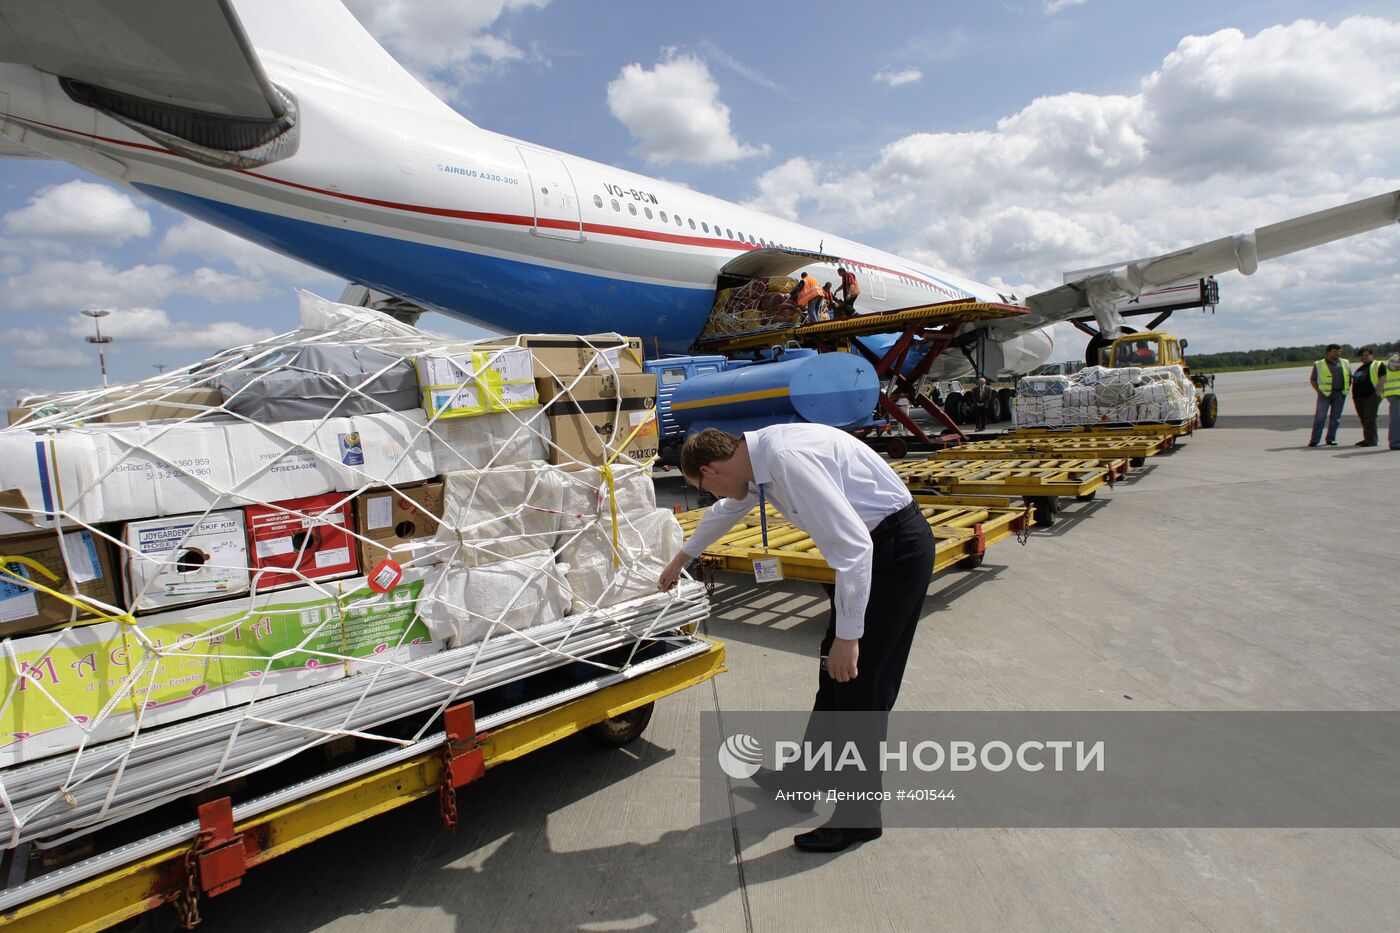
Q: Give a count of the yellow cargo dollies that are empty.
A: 3